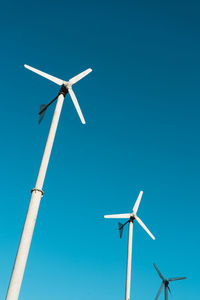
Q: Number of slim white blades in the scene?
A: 6